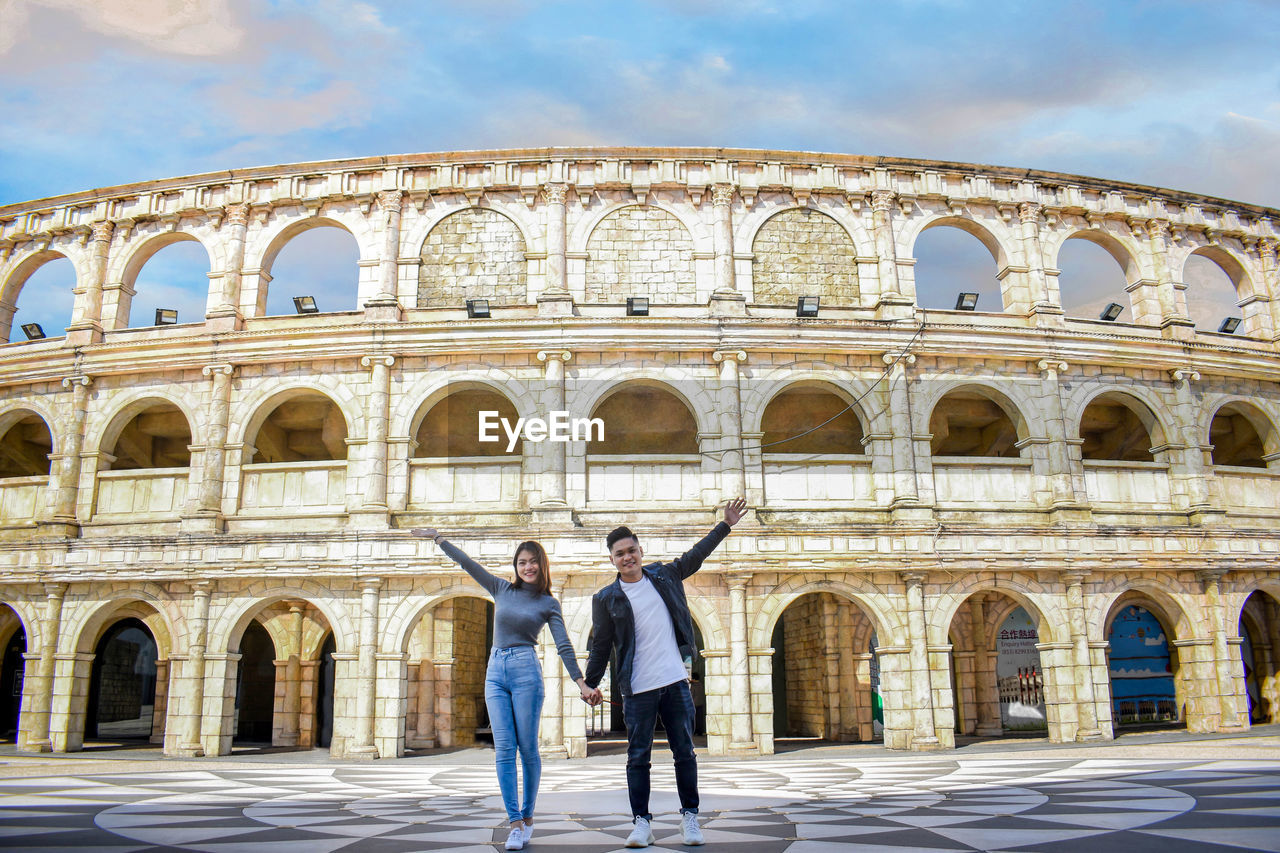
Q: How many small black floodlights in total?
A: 9